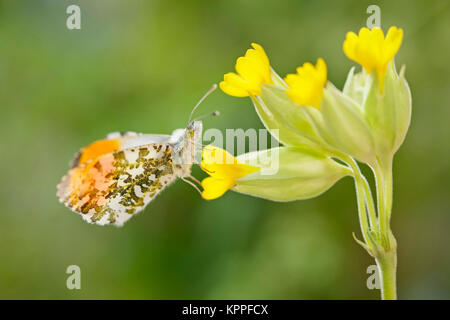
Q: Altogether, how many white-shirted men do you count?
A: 0